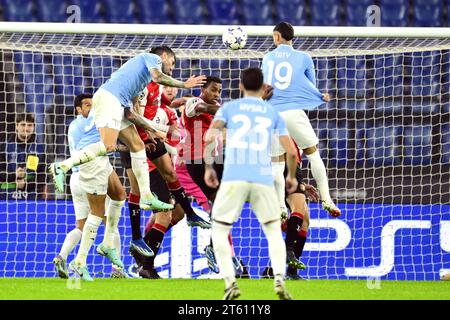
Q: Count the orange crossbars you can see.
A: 0